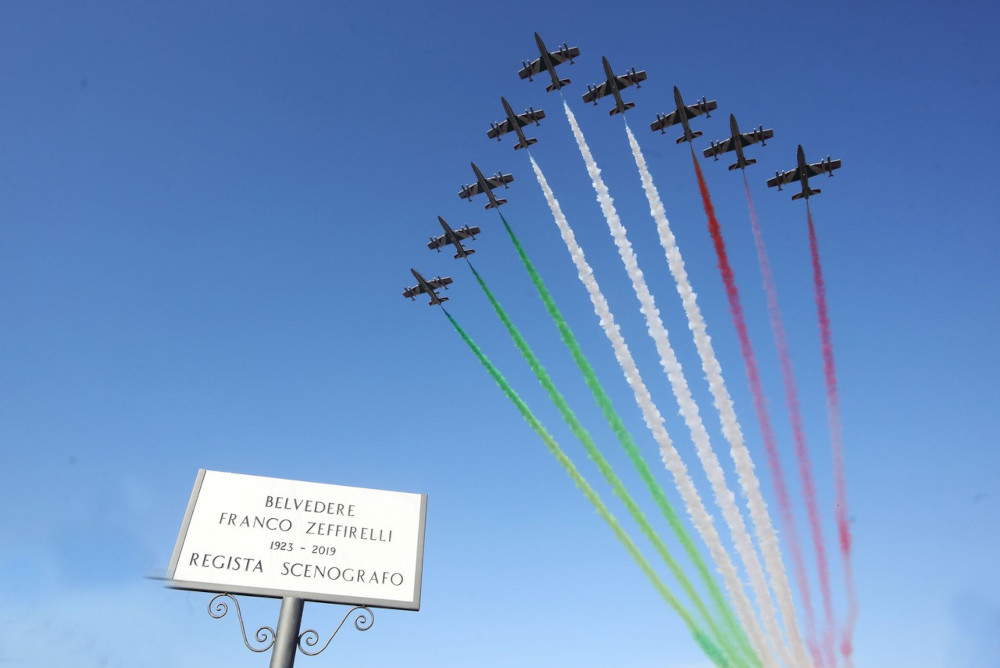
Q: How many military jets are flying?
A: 9